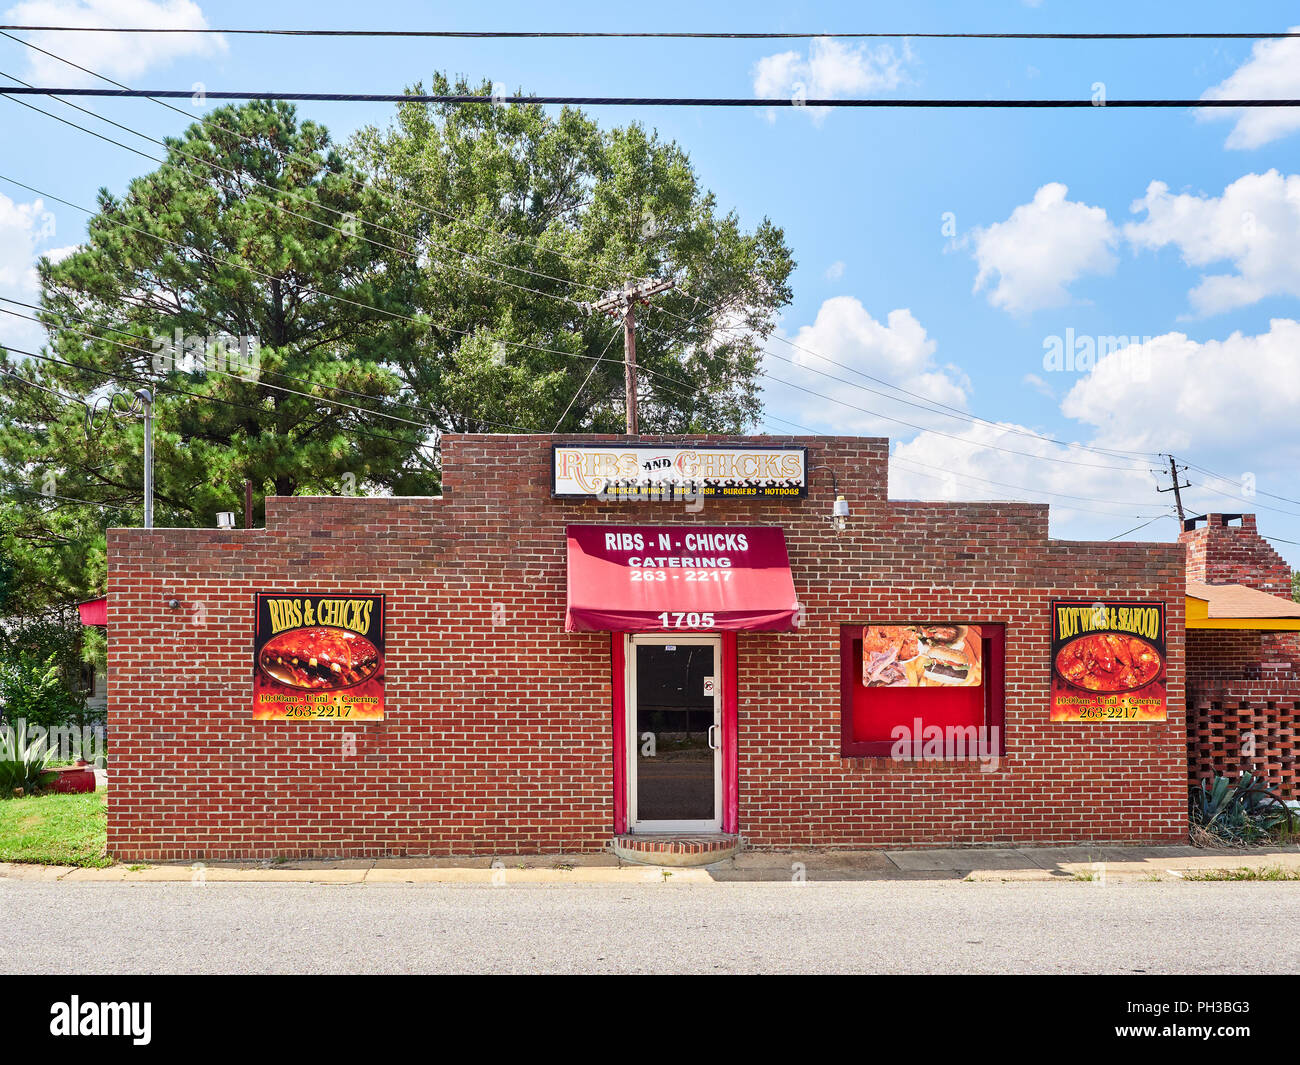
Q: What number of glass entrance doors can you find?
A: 1